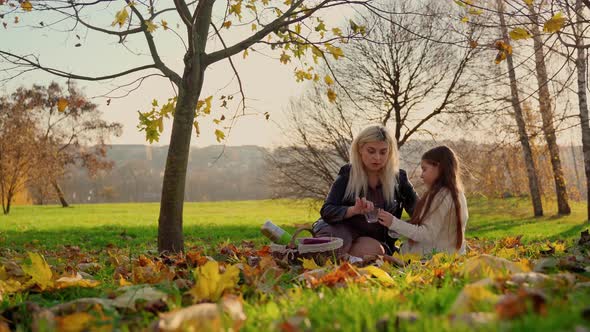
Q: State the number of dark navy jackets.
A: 1